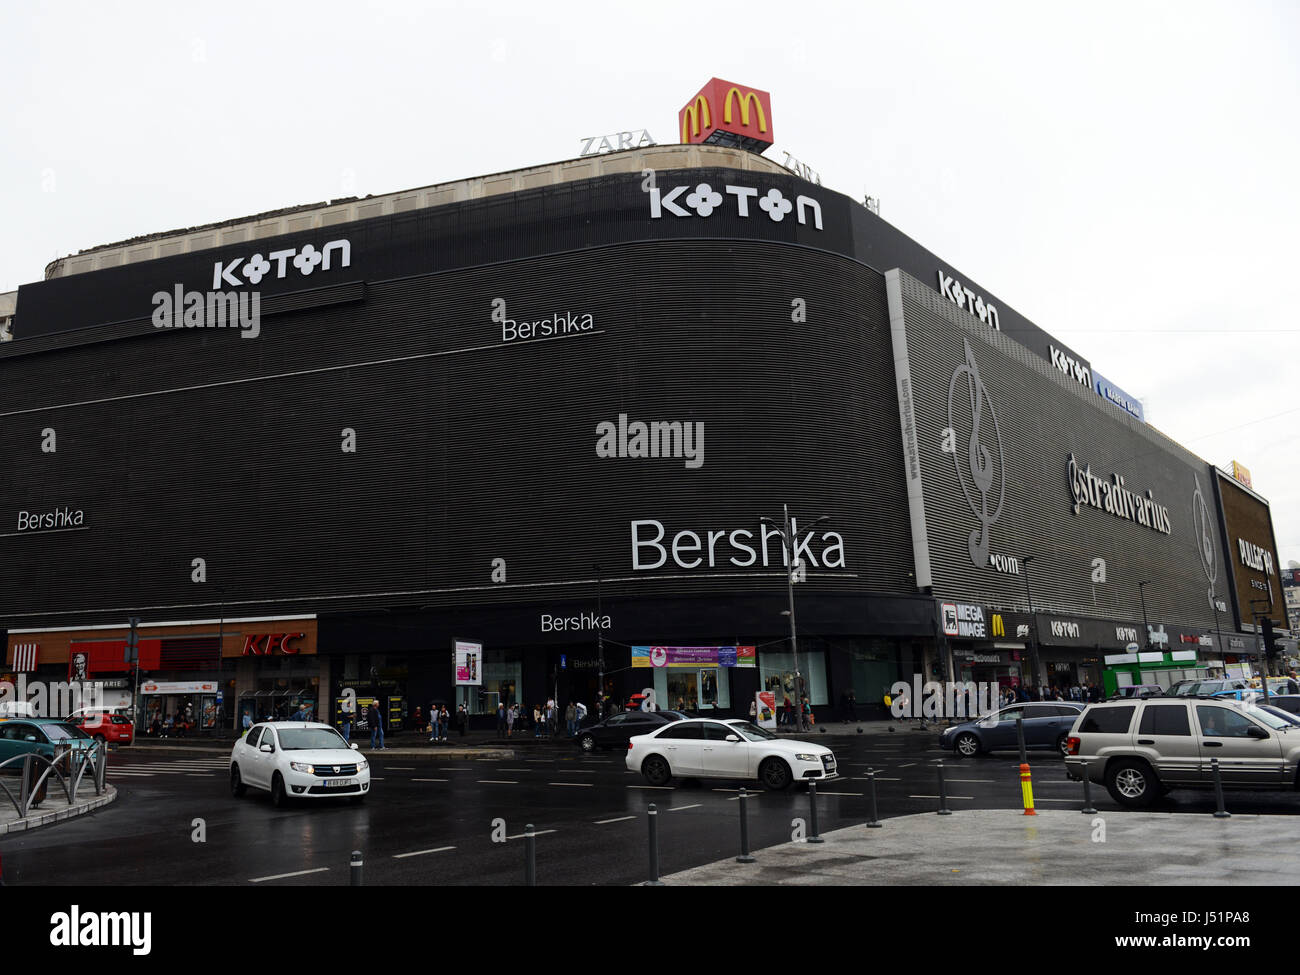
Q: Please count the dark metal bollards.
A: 9